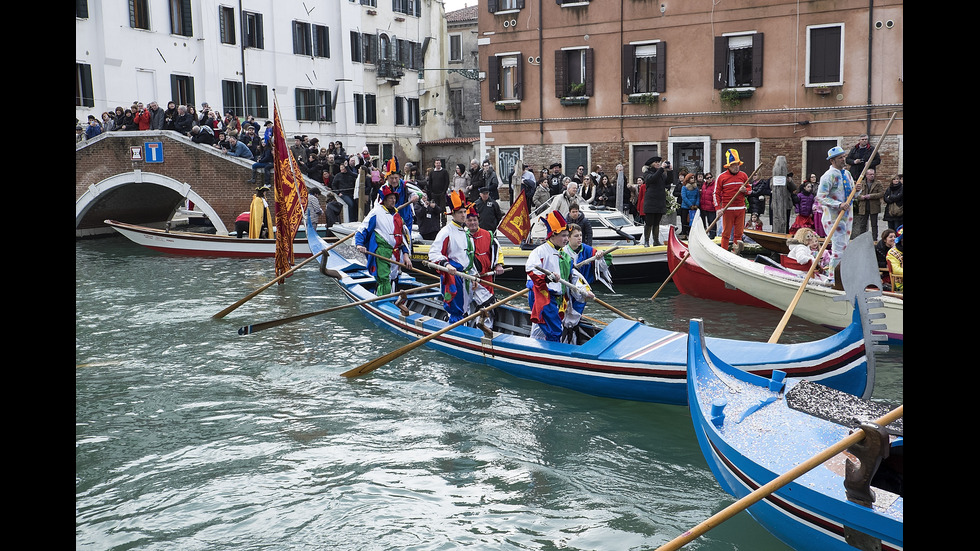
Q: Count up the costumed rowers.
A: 8